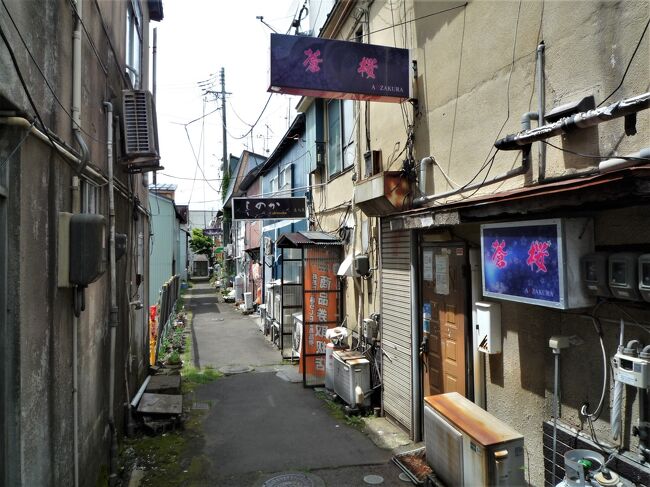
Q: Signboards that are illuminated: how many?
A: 1